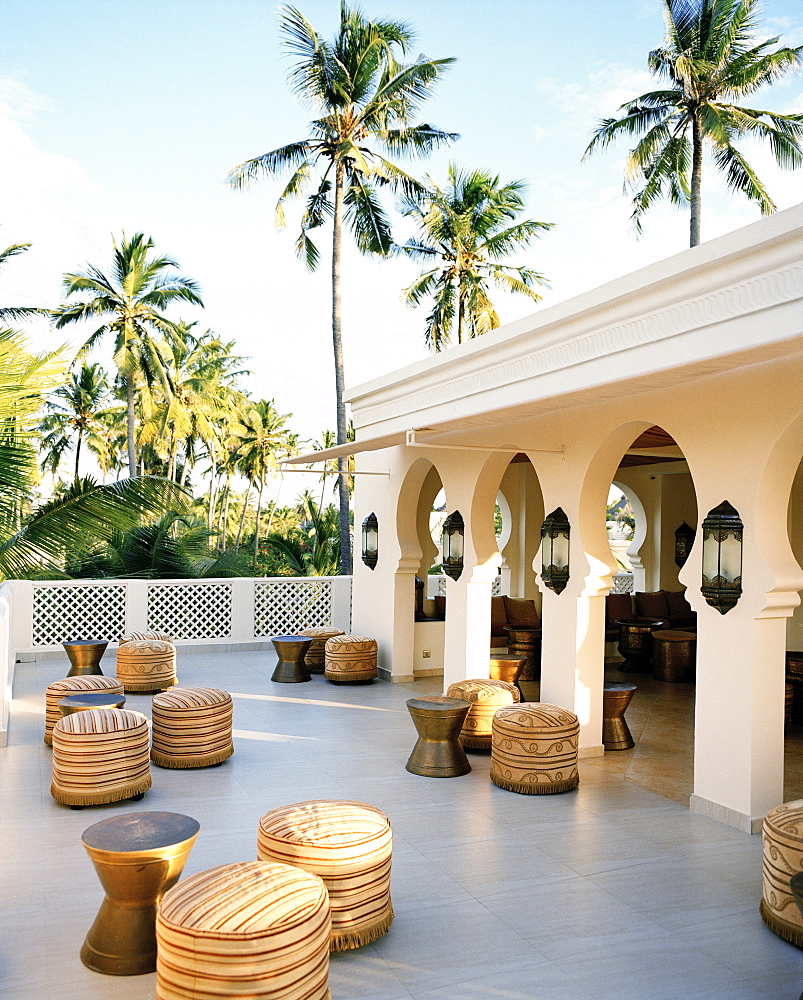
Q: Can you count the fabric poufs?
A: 12